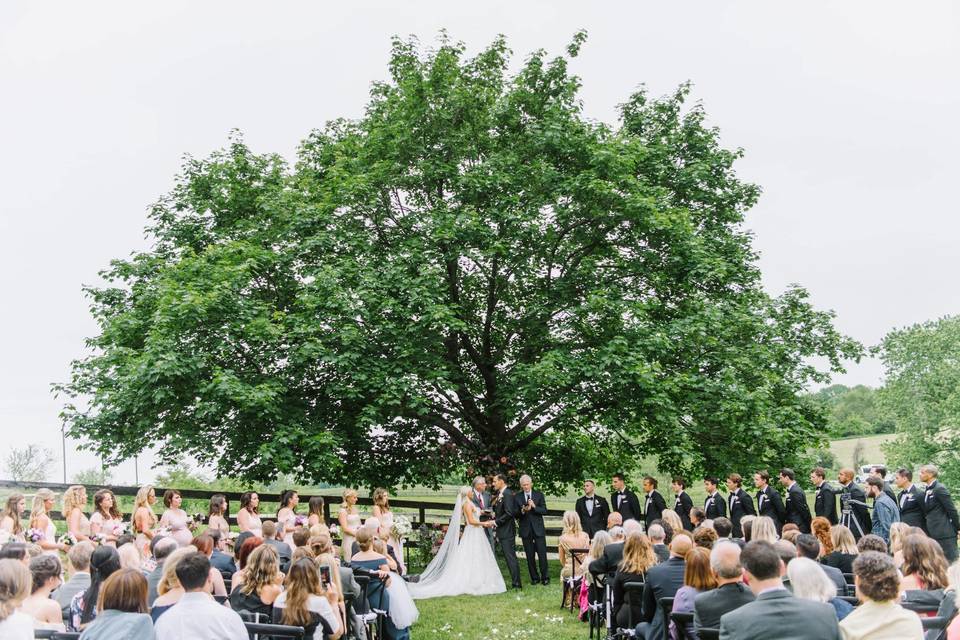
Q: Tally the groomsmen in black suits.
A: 13